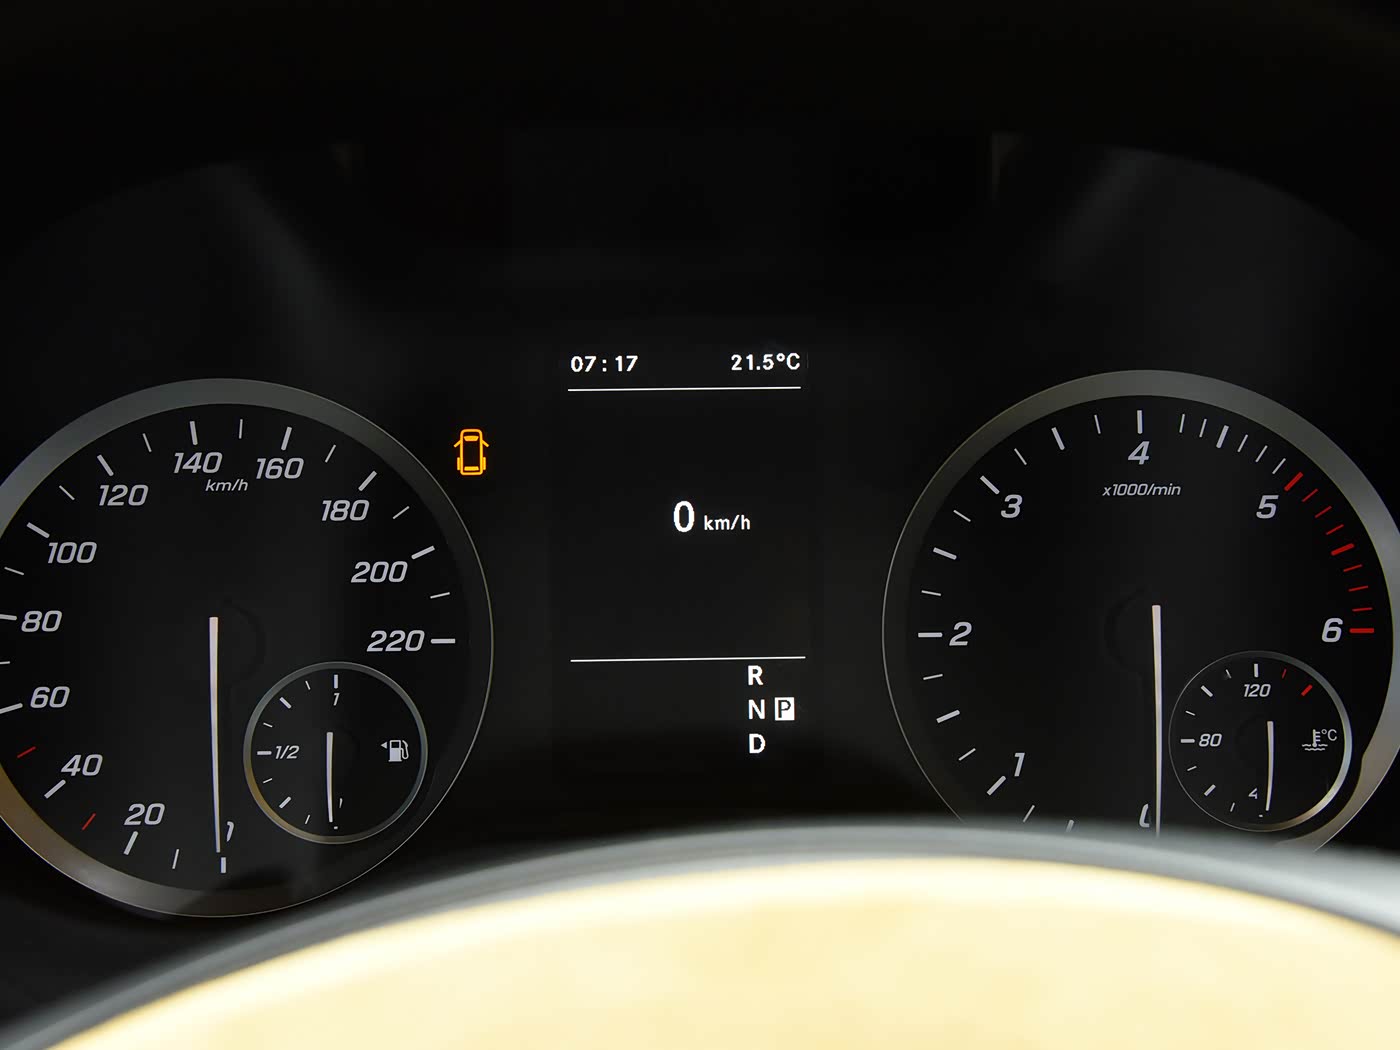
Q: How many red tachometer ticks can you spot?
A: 9